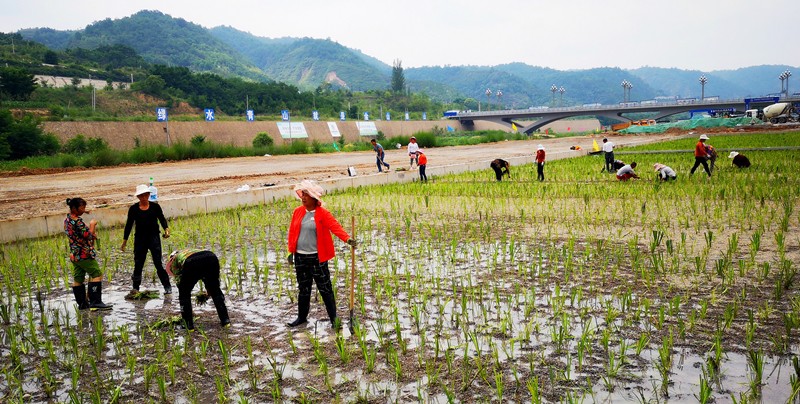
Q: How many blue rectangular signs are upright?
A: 10